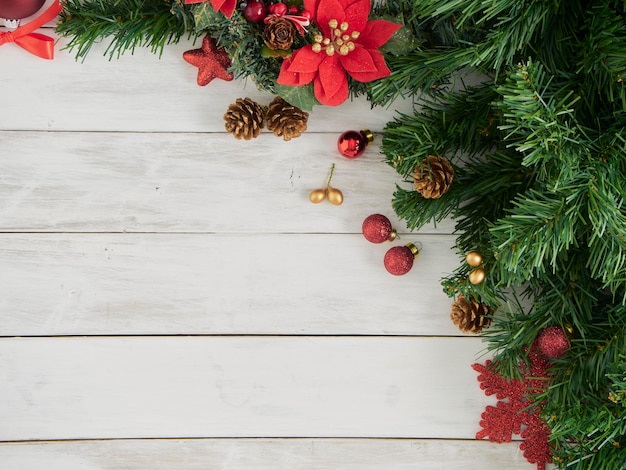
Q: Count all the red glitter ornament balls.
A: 3